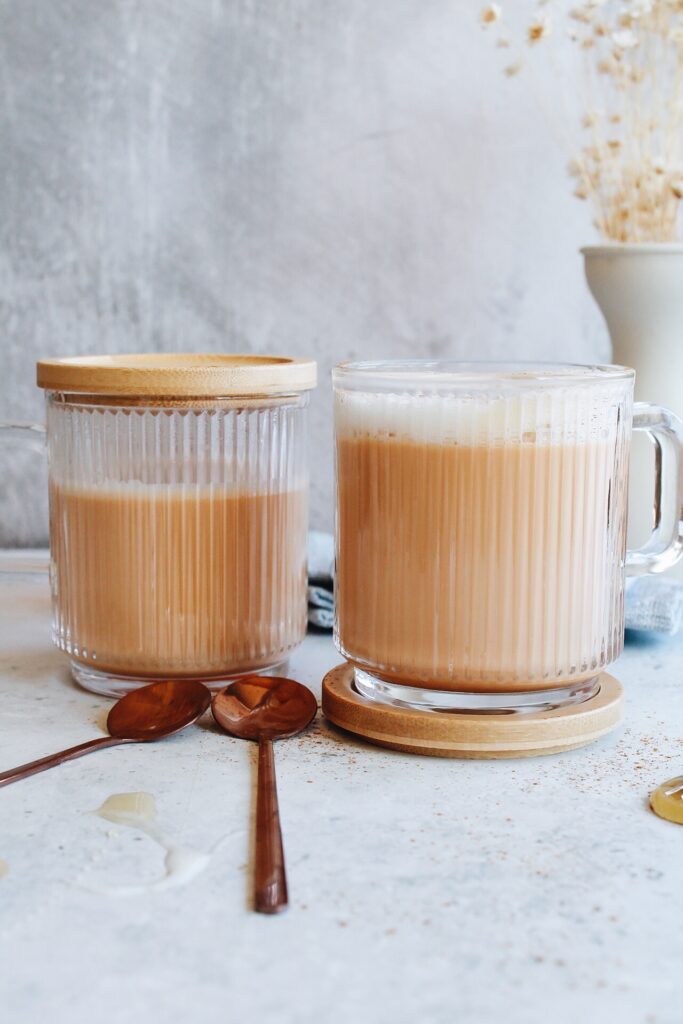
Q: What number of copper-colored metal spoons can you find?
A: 2